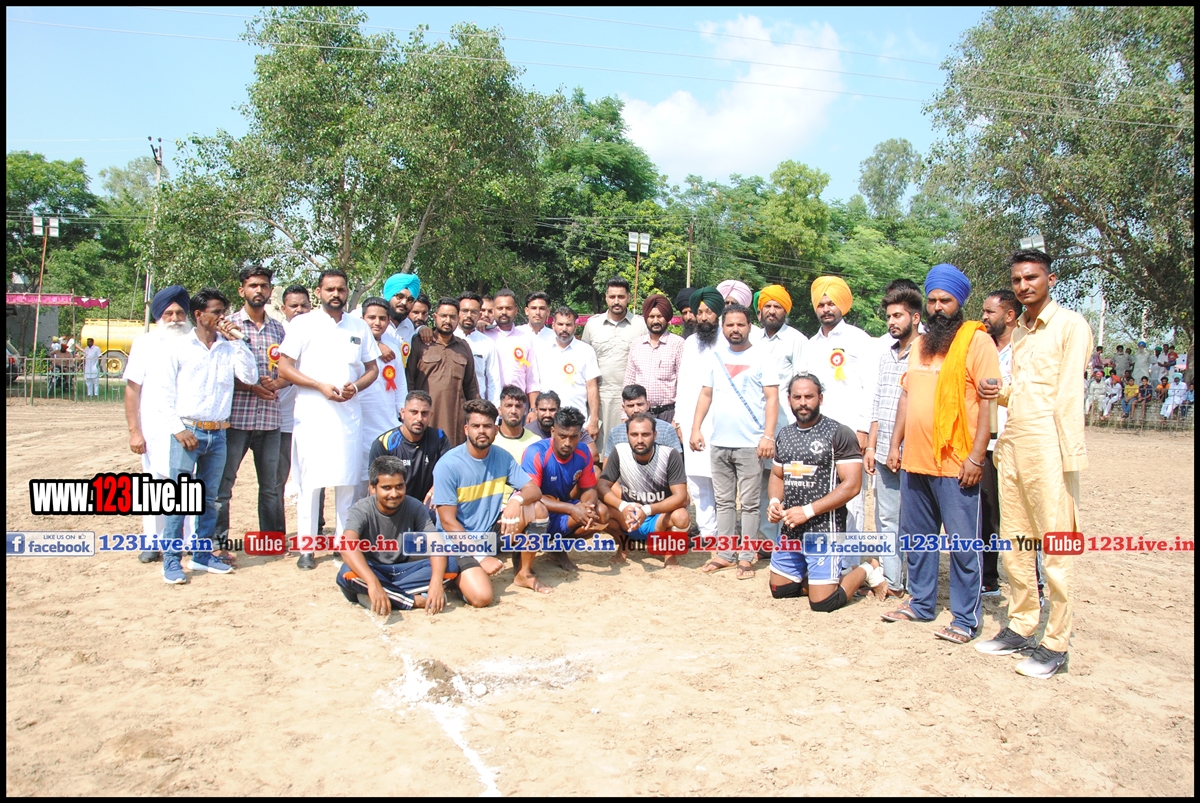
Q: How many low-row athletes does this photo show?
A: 9